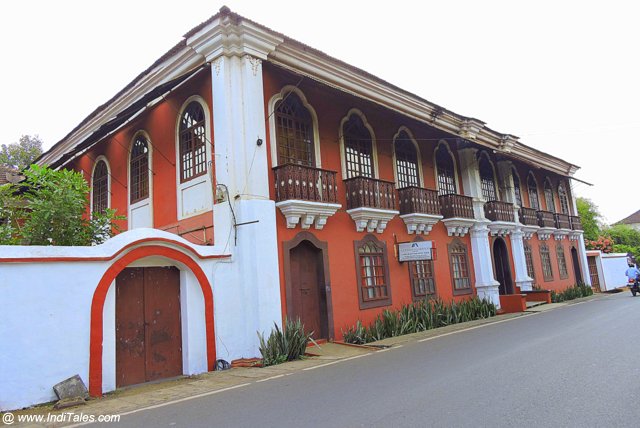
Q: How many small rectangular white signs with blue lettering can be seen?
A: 1